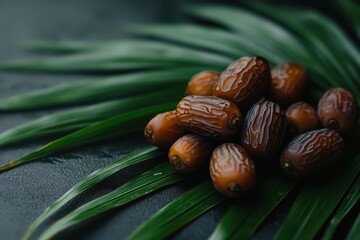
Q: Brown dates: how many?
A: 11